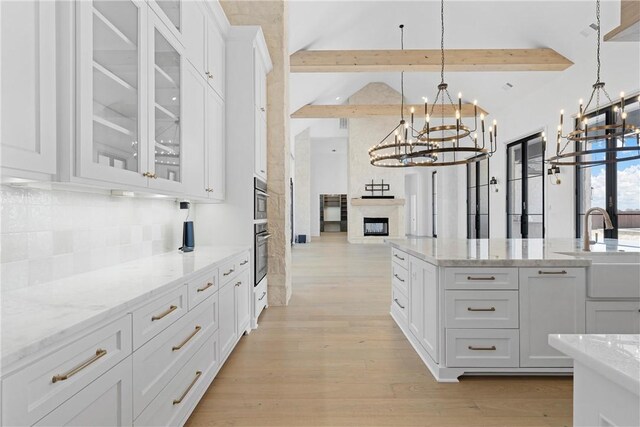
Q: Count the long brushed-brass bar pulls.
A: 15